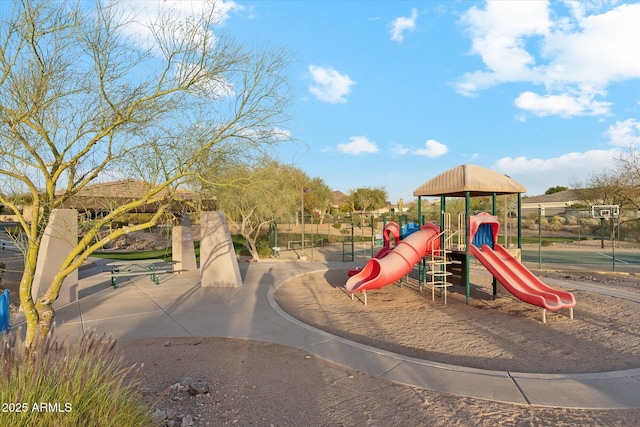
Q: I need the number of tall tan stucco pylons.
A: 3